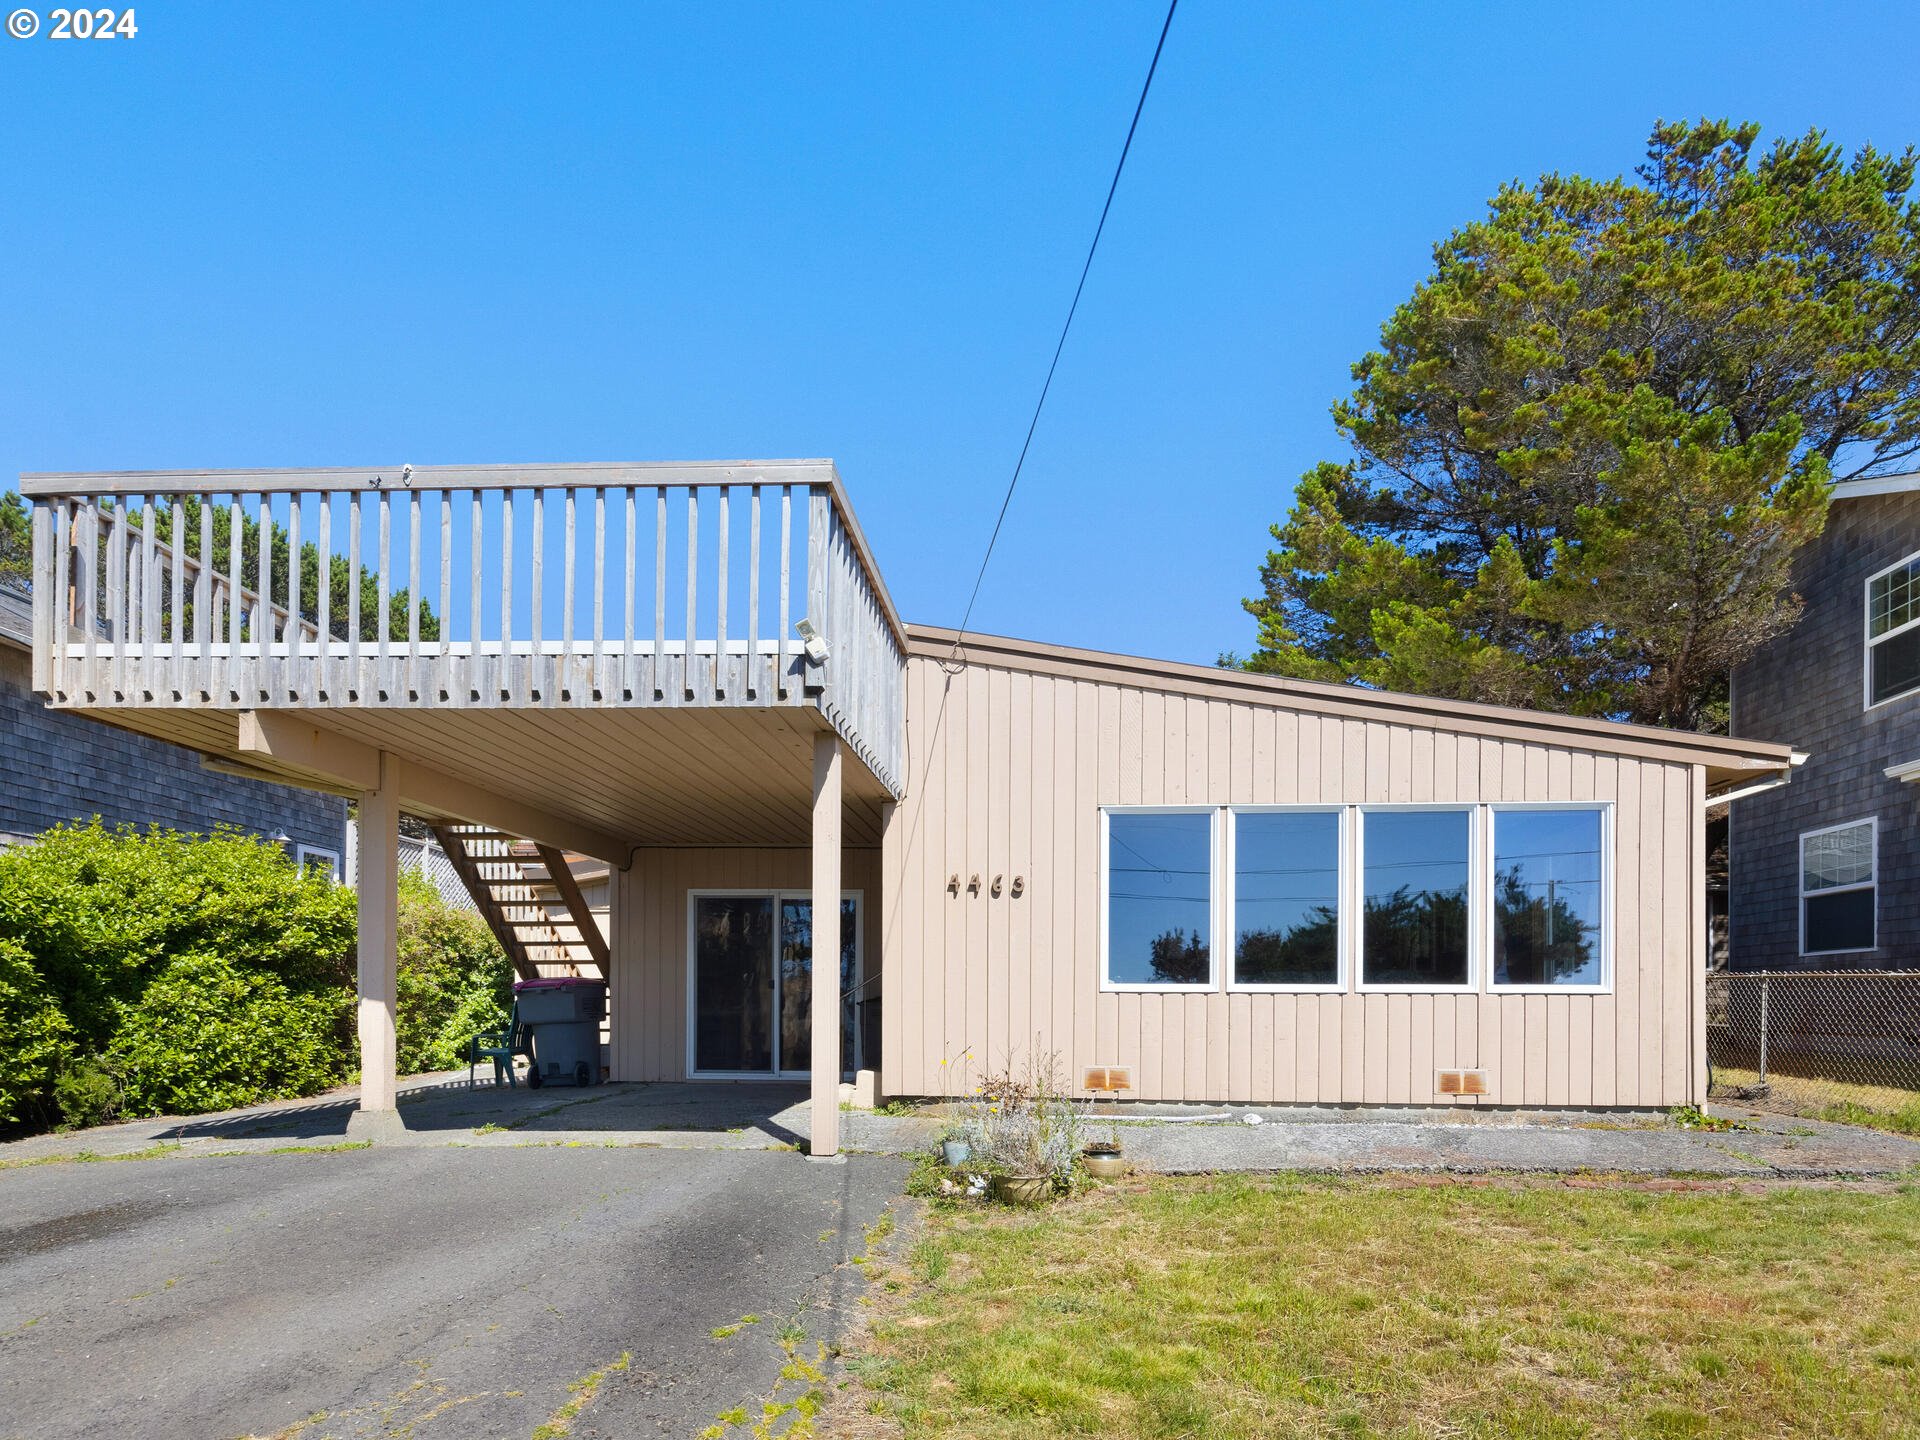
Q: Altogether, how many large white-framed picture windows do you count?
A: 4